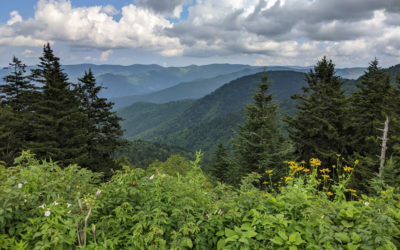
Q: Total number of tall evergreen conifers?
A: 6